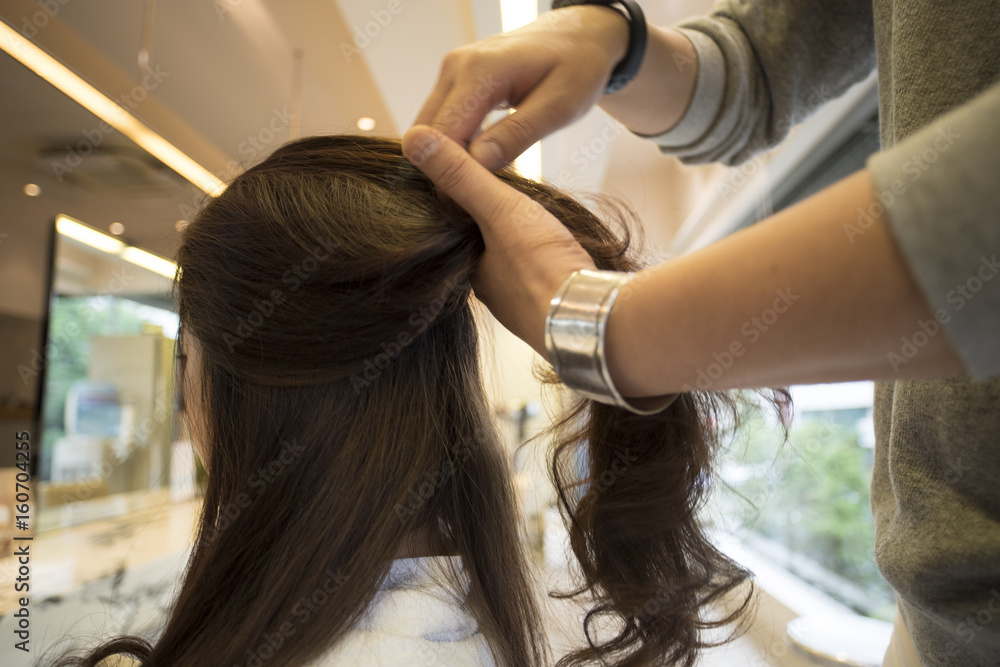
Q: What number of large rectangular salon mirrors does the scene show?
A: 1